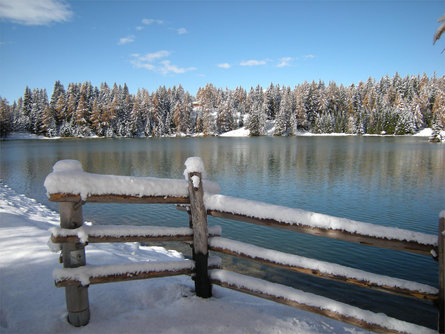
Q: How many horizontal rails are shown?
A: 6